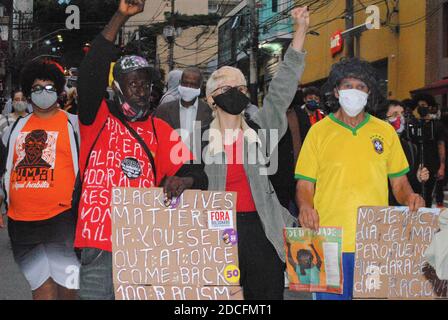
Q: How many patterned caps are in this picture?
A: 1